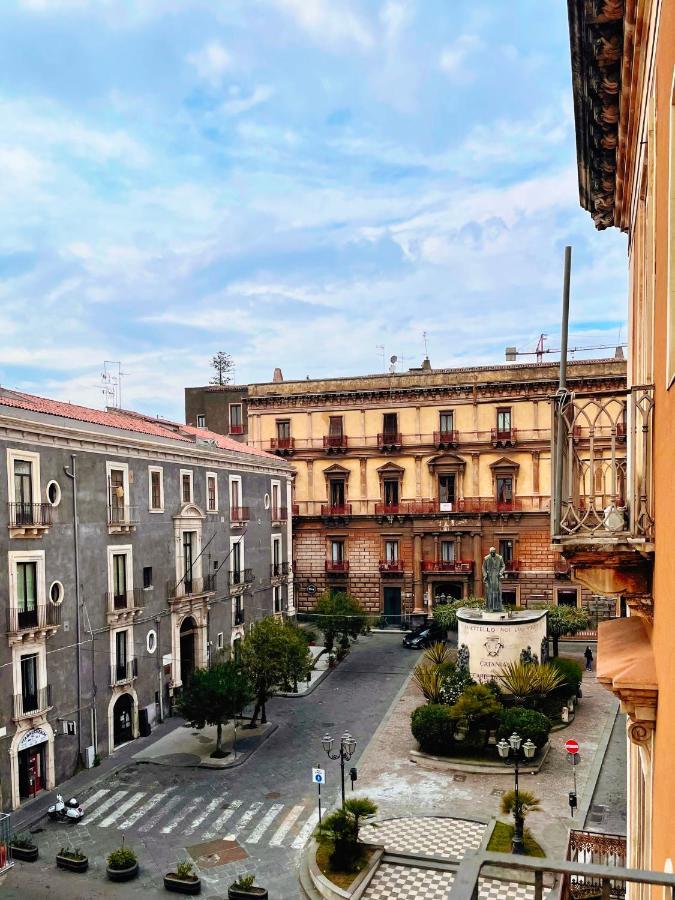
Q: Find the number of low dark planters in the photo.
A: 5